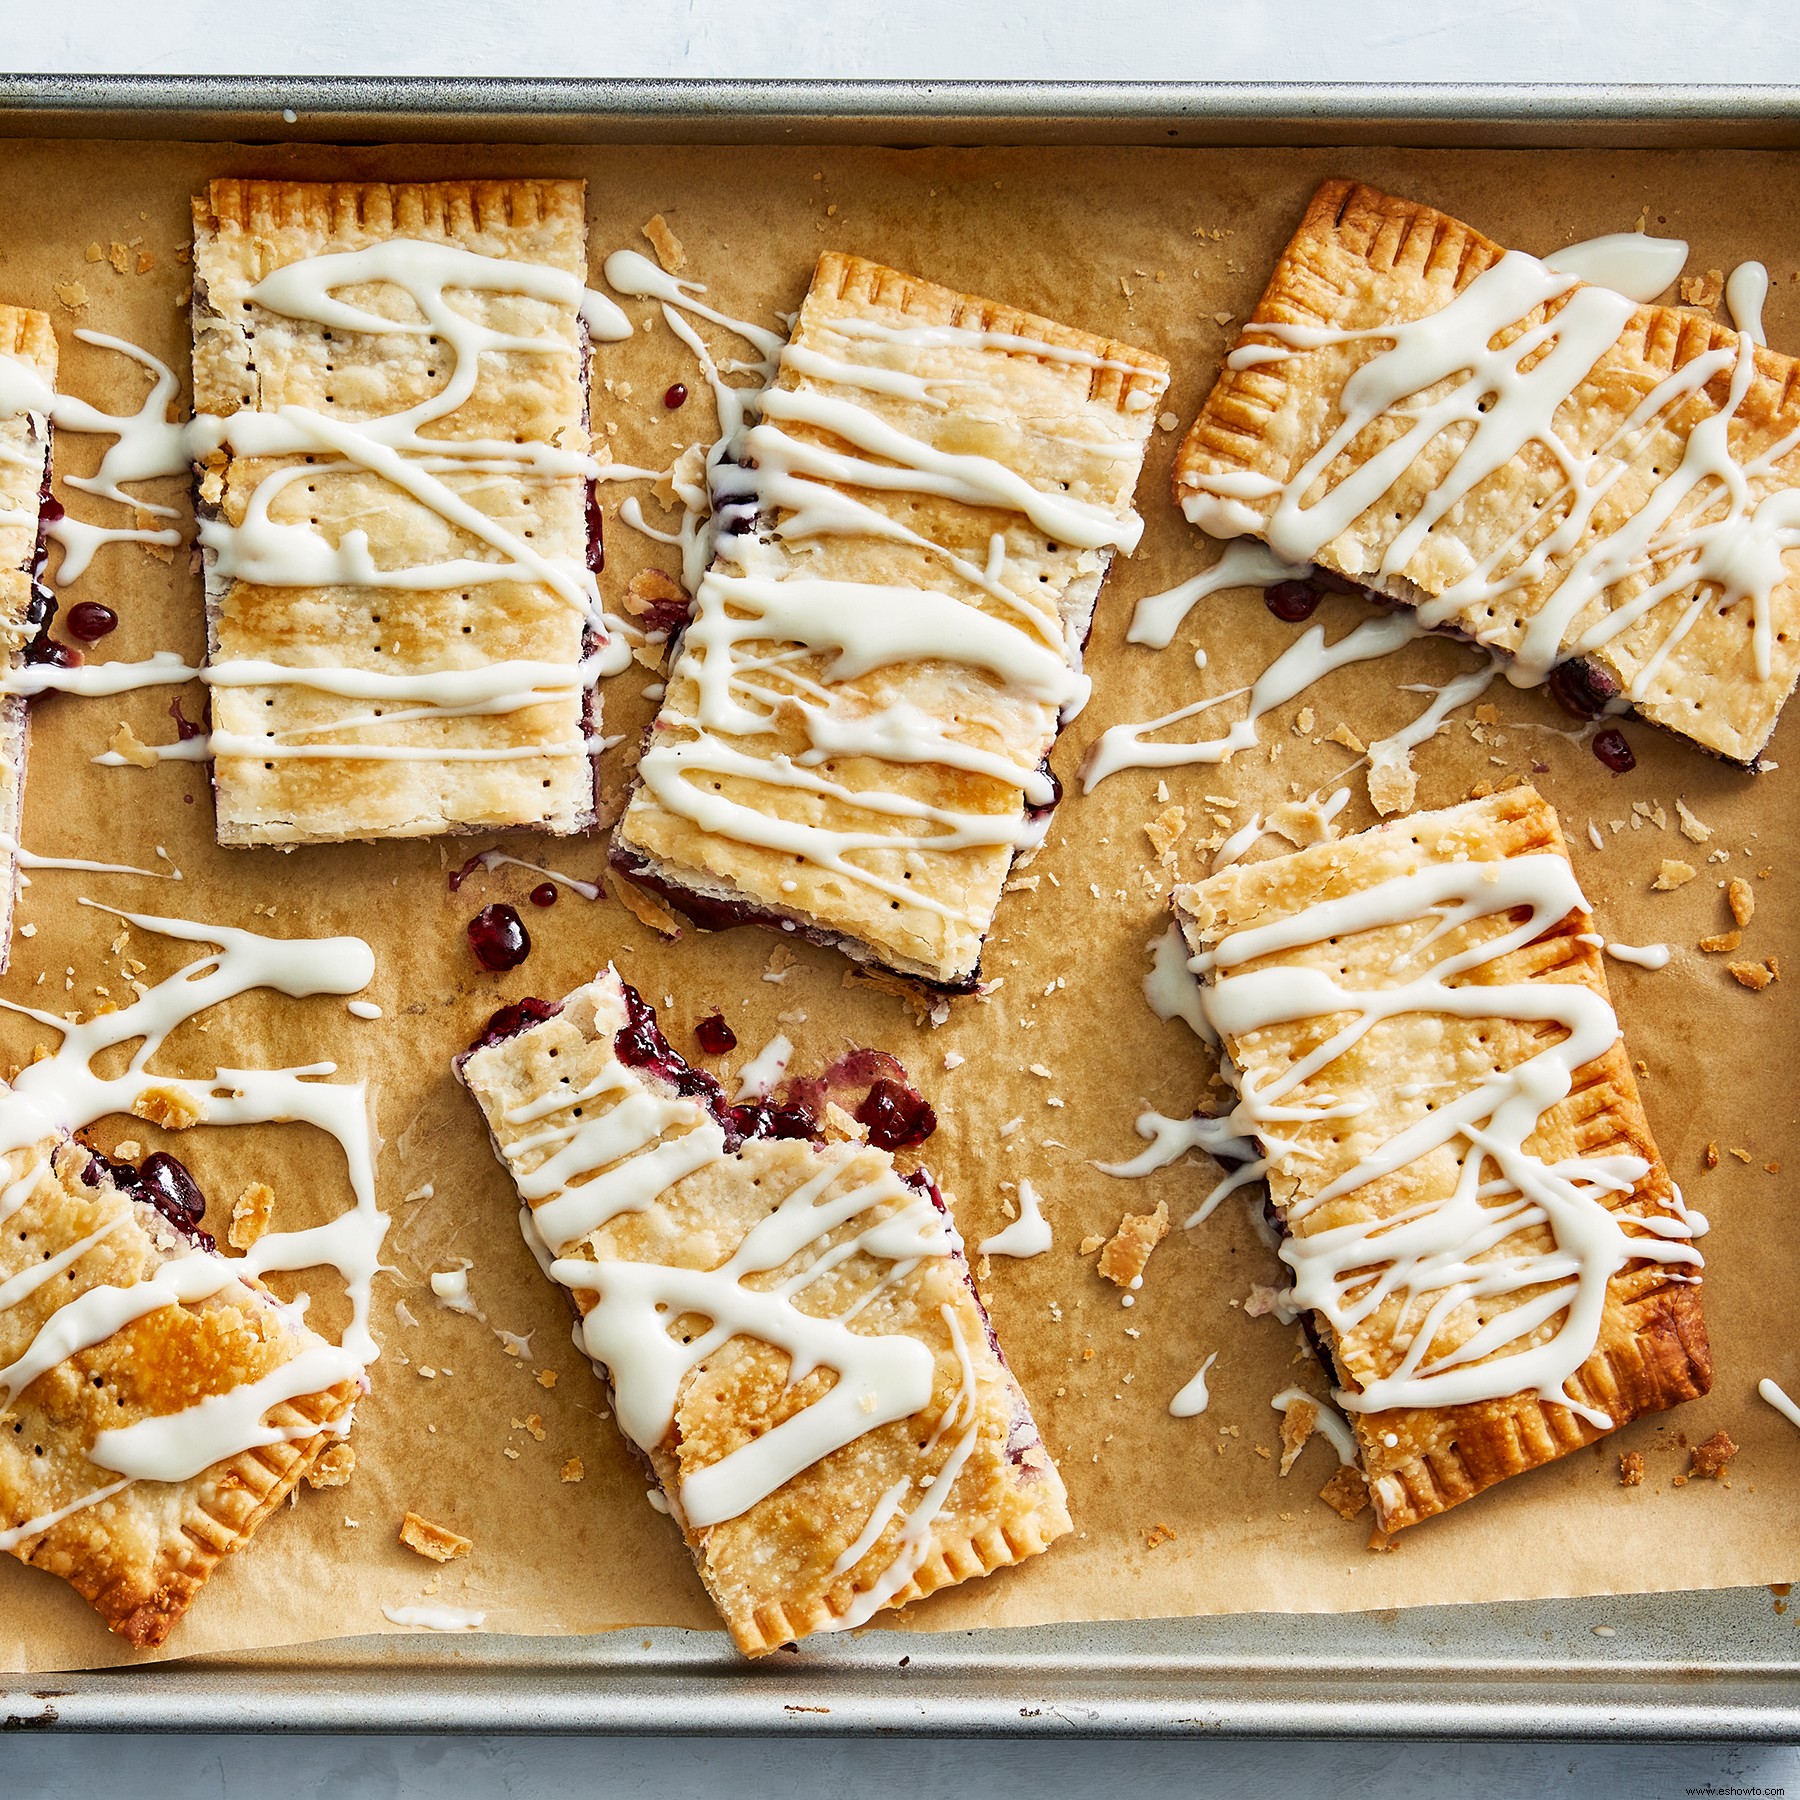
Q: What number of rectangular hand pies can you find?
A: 7